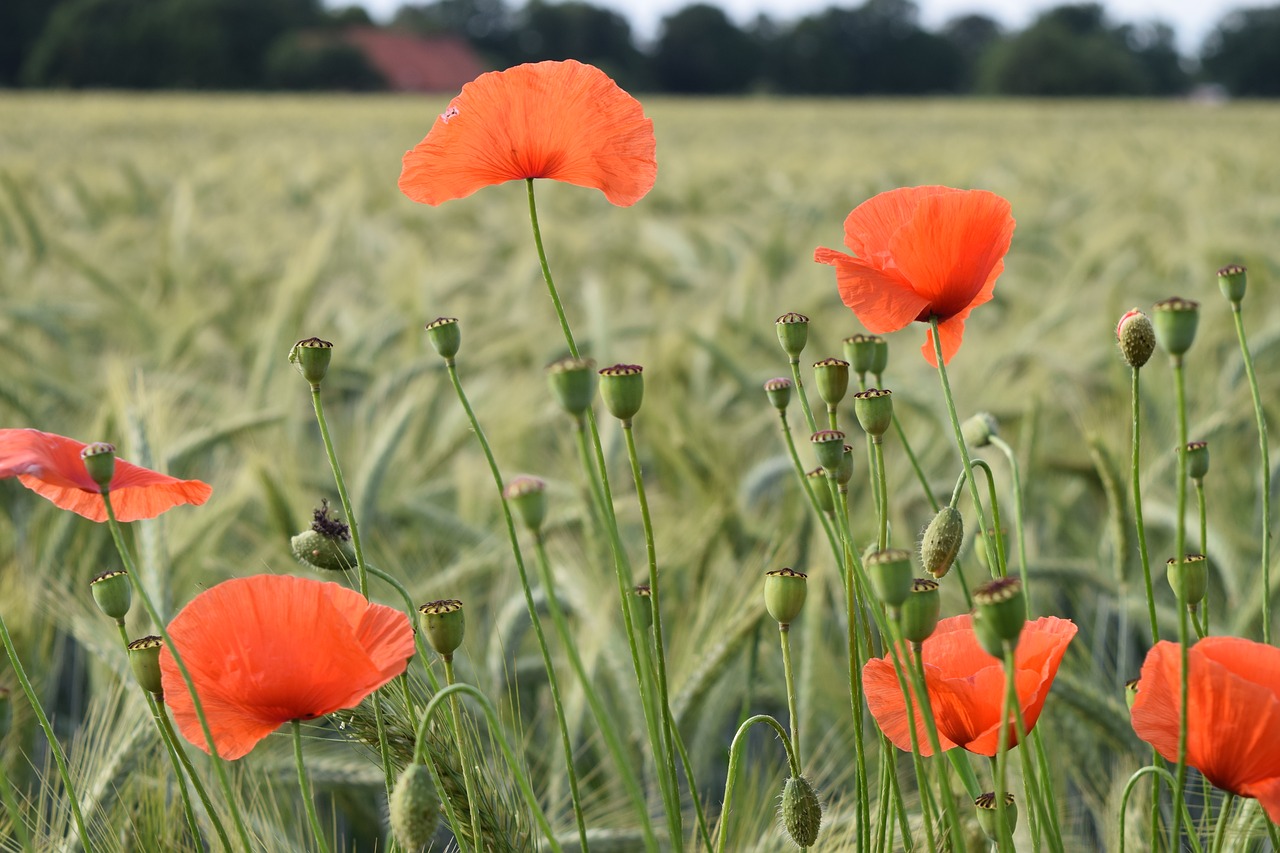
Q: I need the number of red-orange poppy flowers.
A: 6